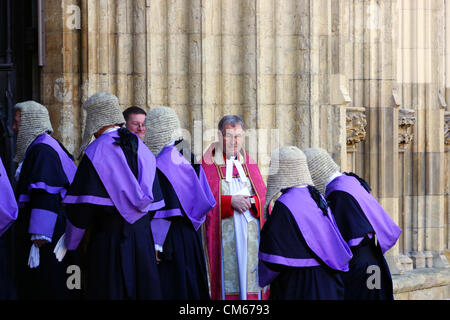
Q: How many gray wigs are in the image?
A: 5